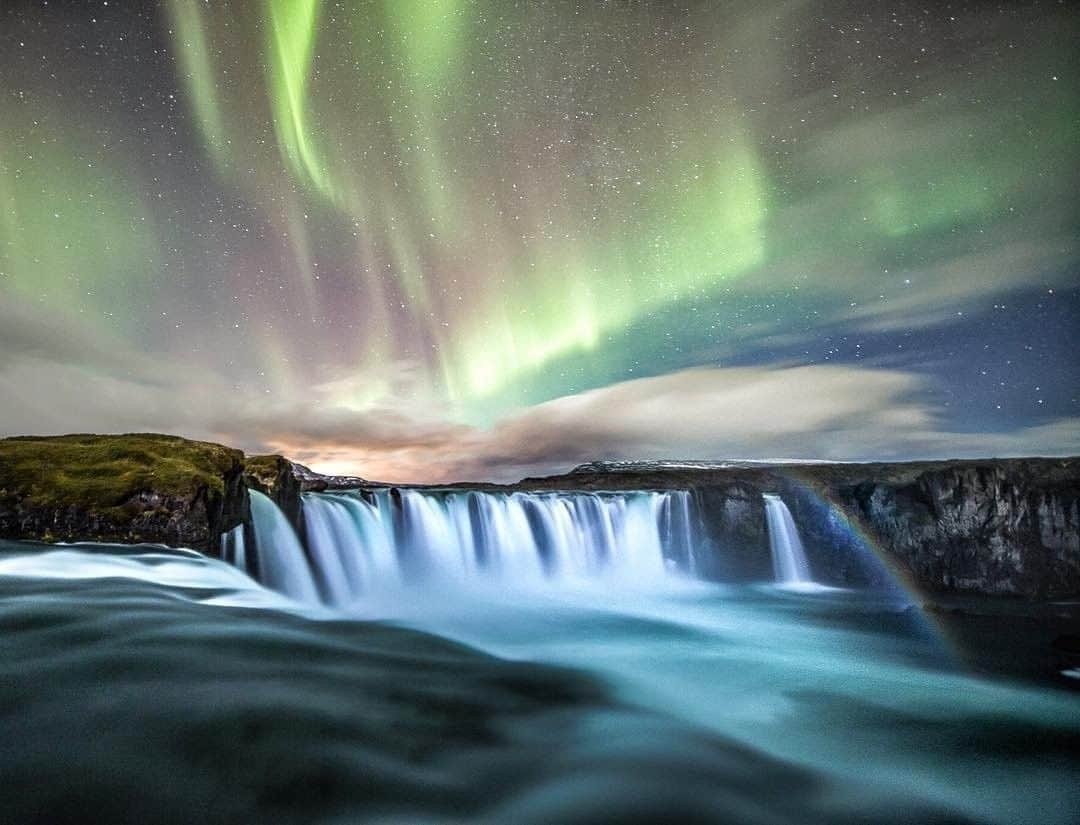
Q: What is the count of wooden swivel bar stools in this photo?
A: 0